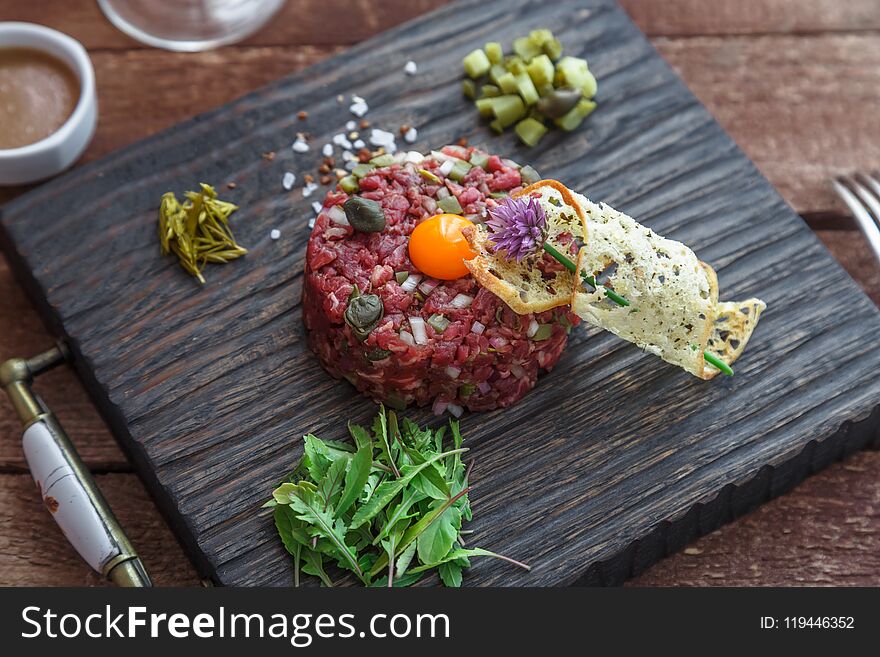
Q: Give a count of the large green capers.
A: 2